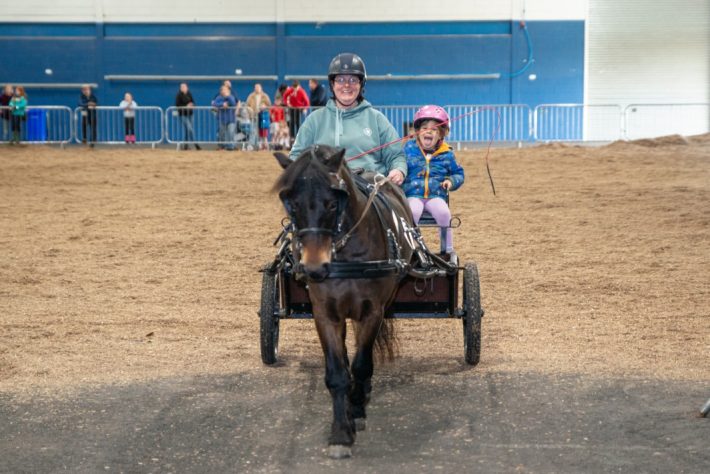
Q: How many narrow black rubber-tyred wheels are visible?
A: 2